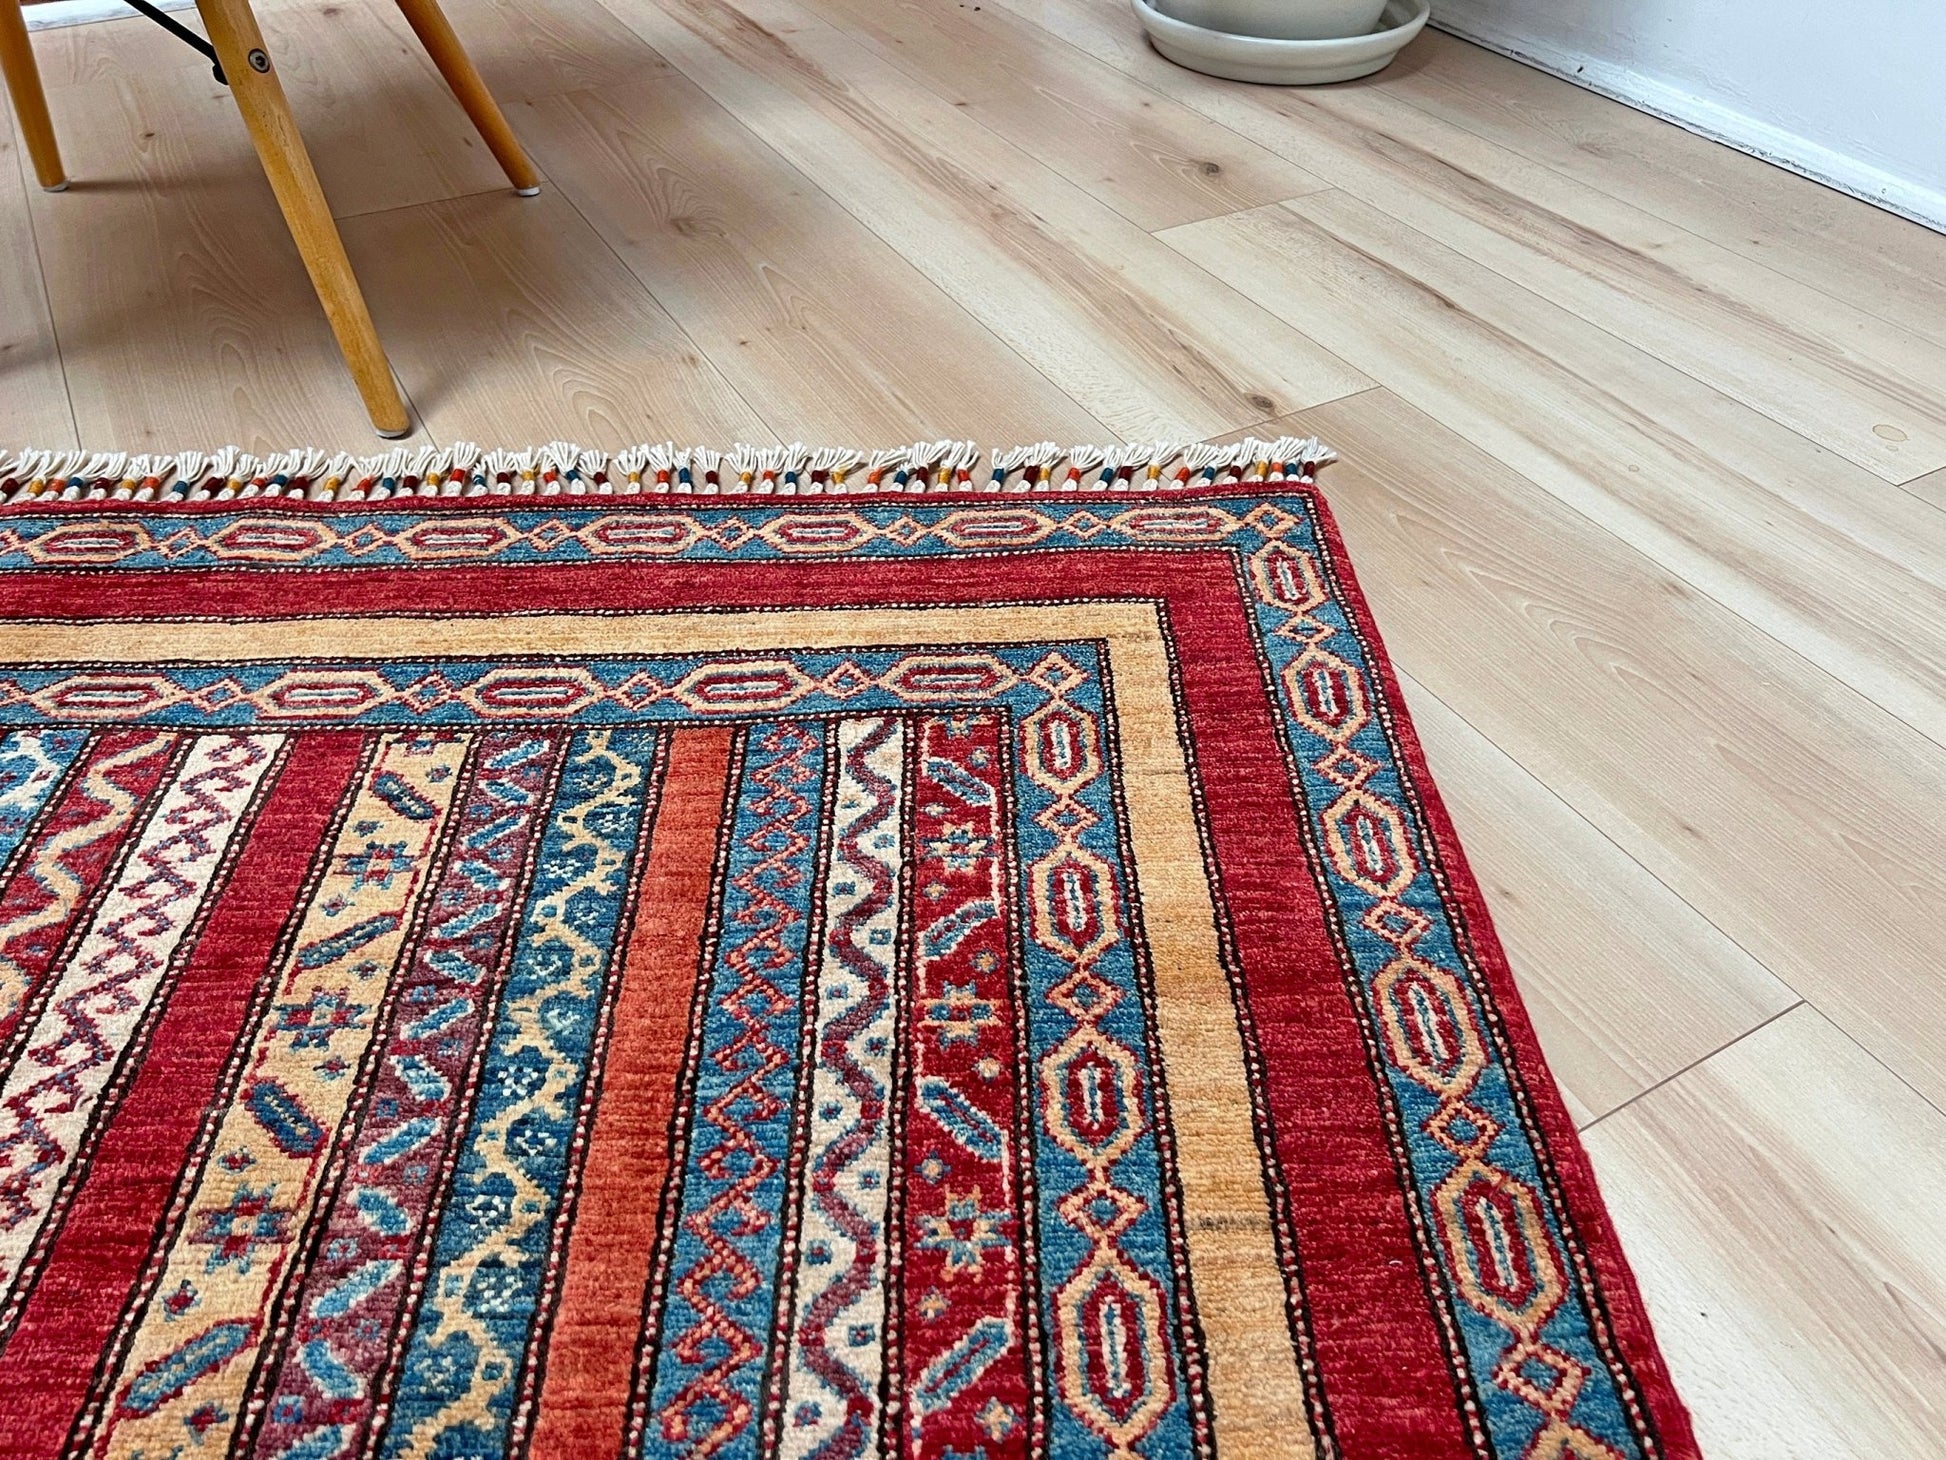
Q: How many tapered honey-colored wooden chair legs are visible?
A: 3